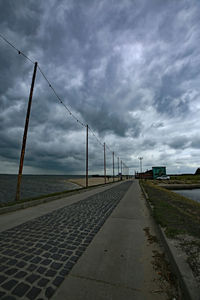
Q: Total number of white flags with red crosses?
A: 0